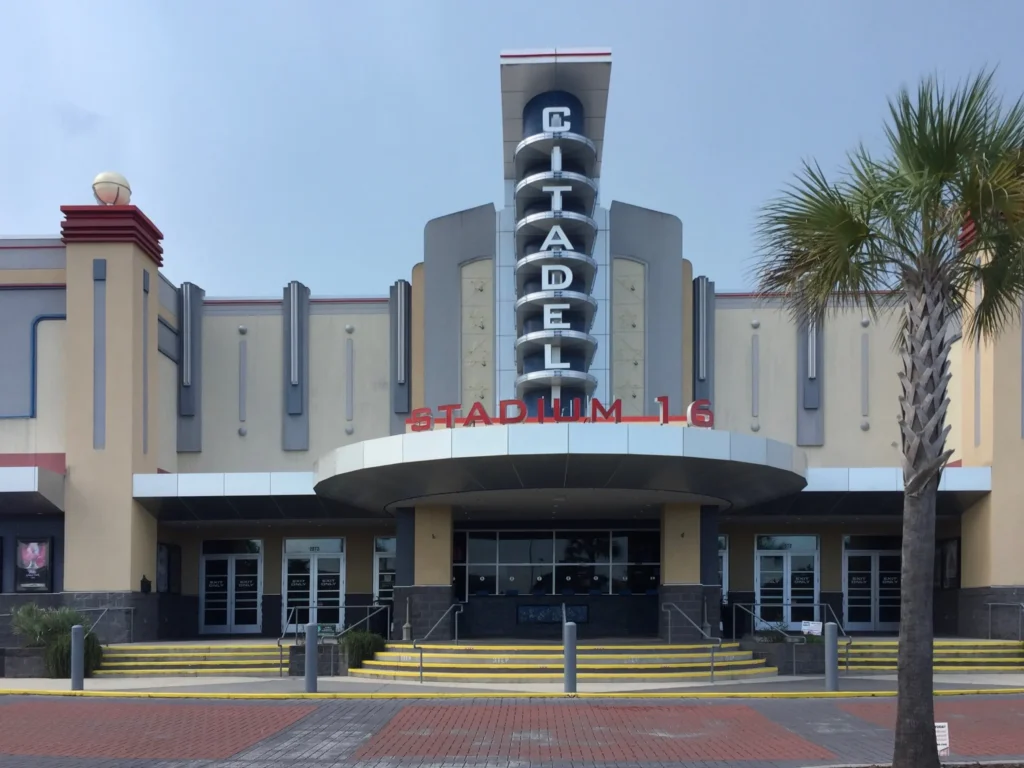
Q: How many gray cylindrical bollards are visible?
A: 4